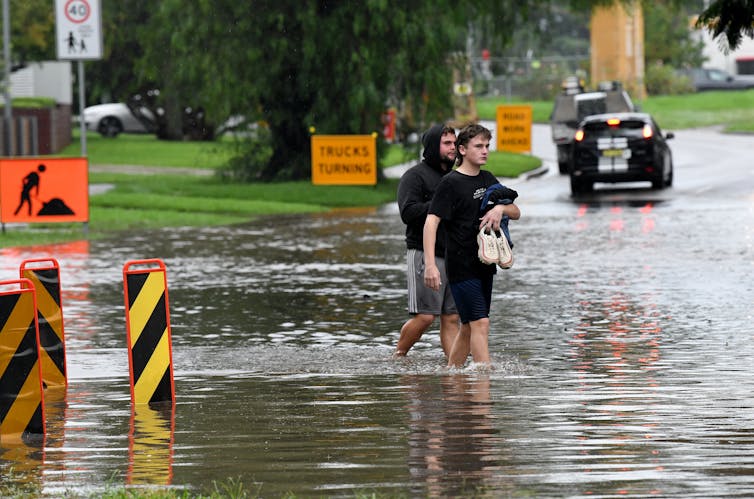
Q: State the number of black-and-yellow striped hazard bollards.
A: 3